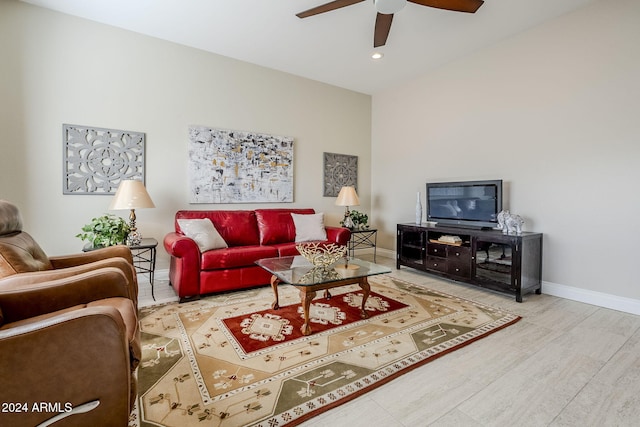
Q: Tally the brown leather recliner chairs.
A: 2